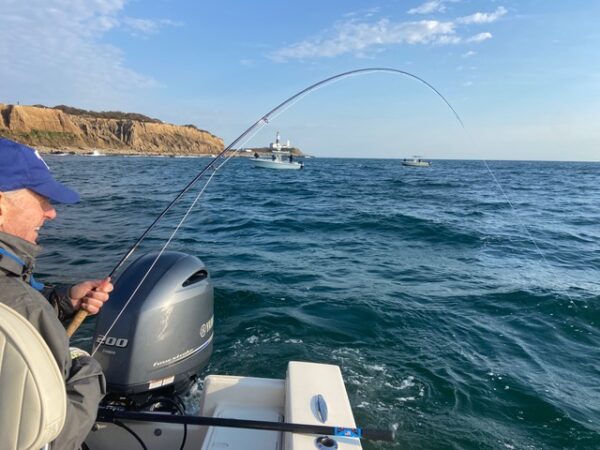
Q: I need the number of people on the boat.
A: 1